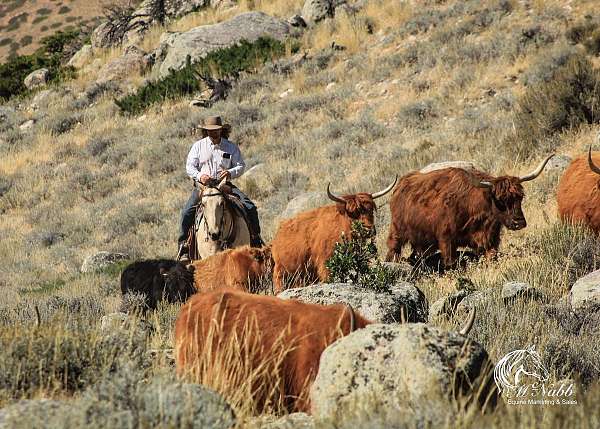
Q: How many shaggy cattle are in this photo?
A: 6